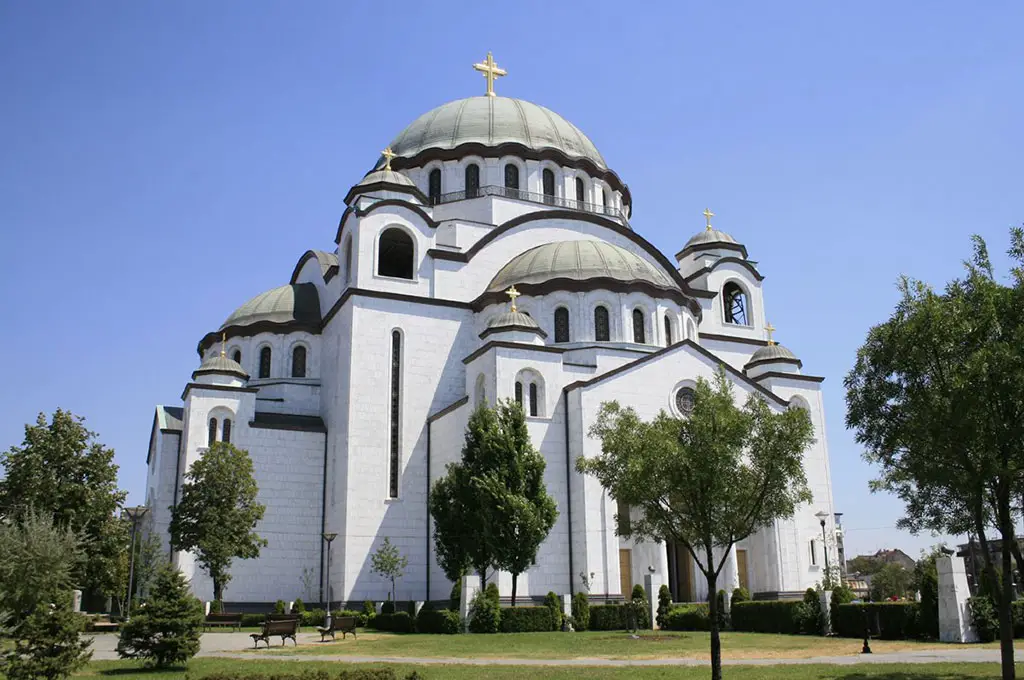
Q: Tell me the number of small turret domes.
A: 5